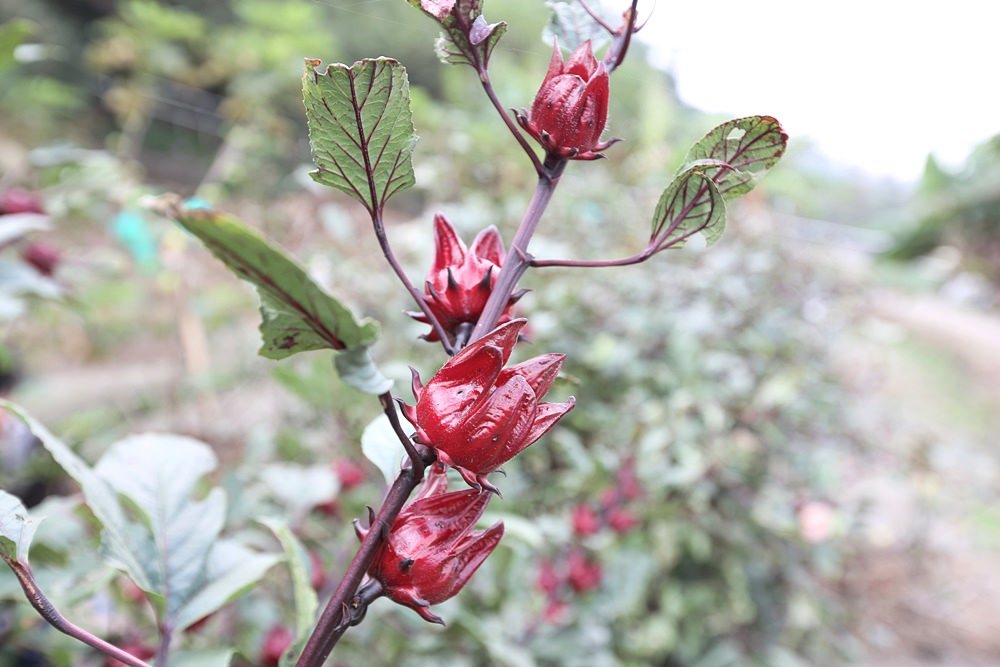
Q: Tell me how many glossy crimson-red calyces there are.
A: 4